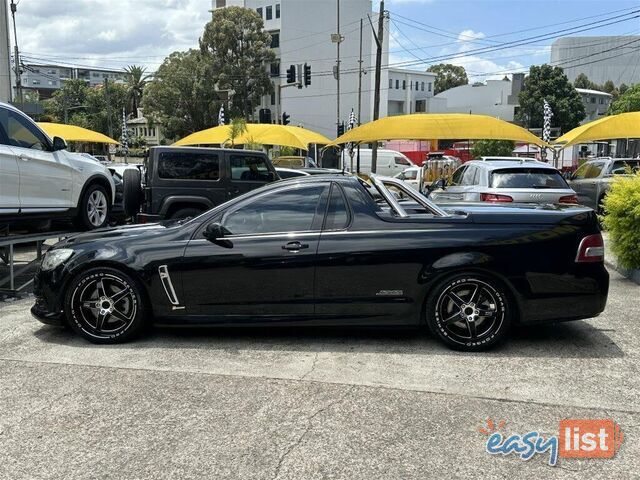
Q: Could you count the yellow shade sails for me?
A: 4